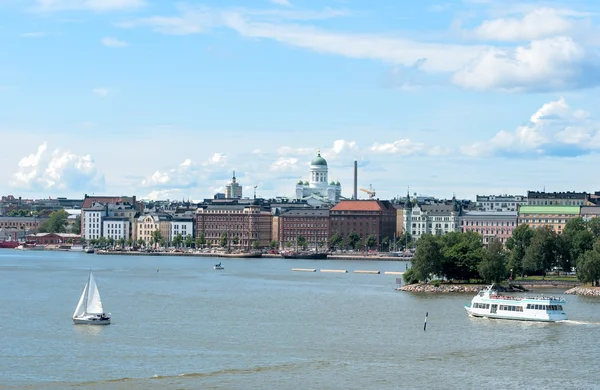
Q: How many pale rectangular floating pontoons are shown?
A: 4